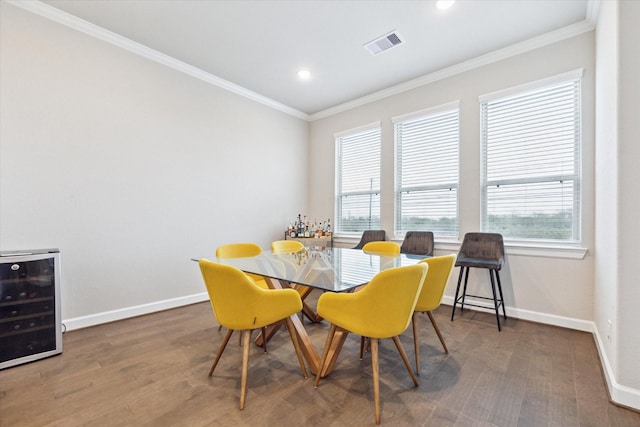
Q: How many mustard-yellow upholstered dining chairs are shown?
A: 6